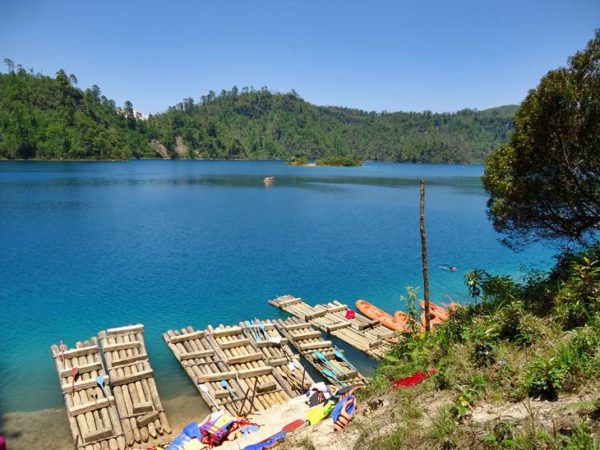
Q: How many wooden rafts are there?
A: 8